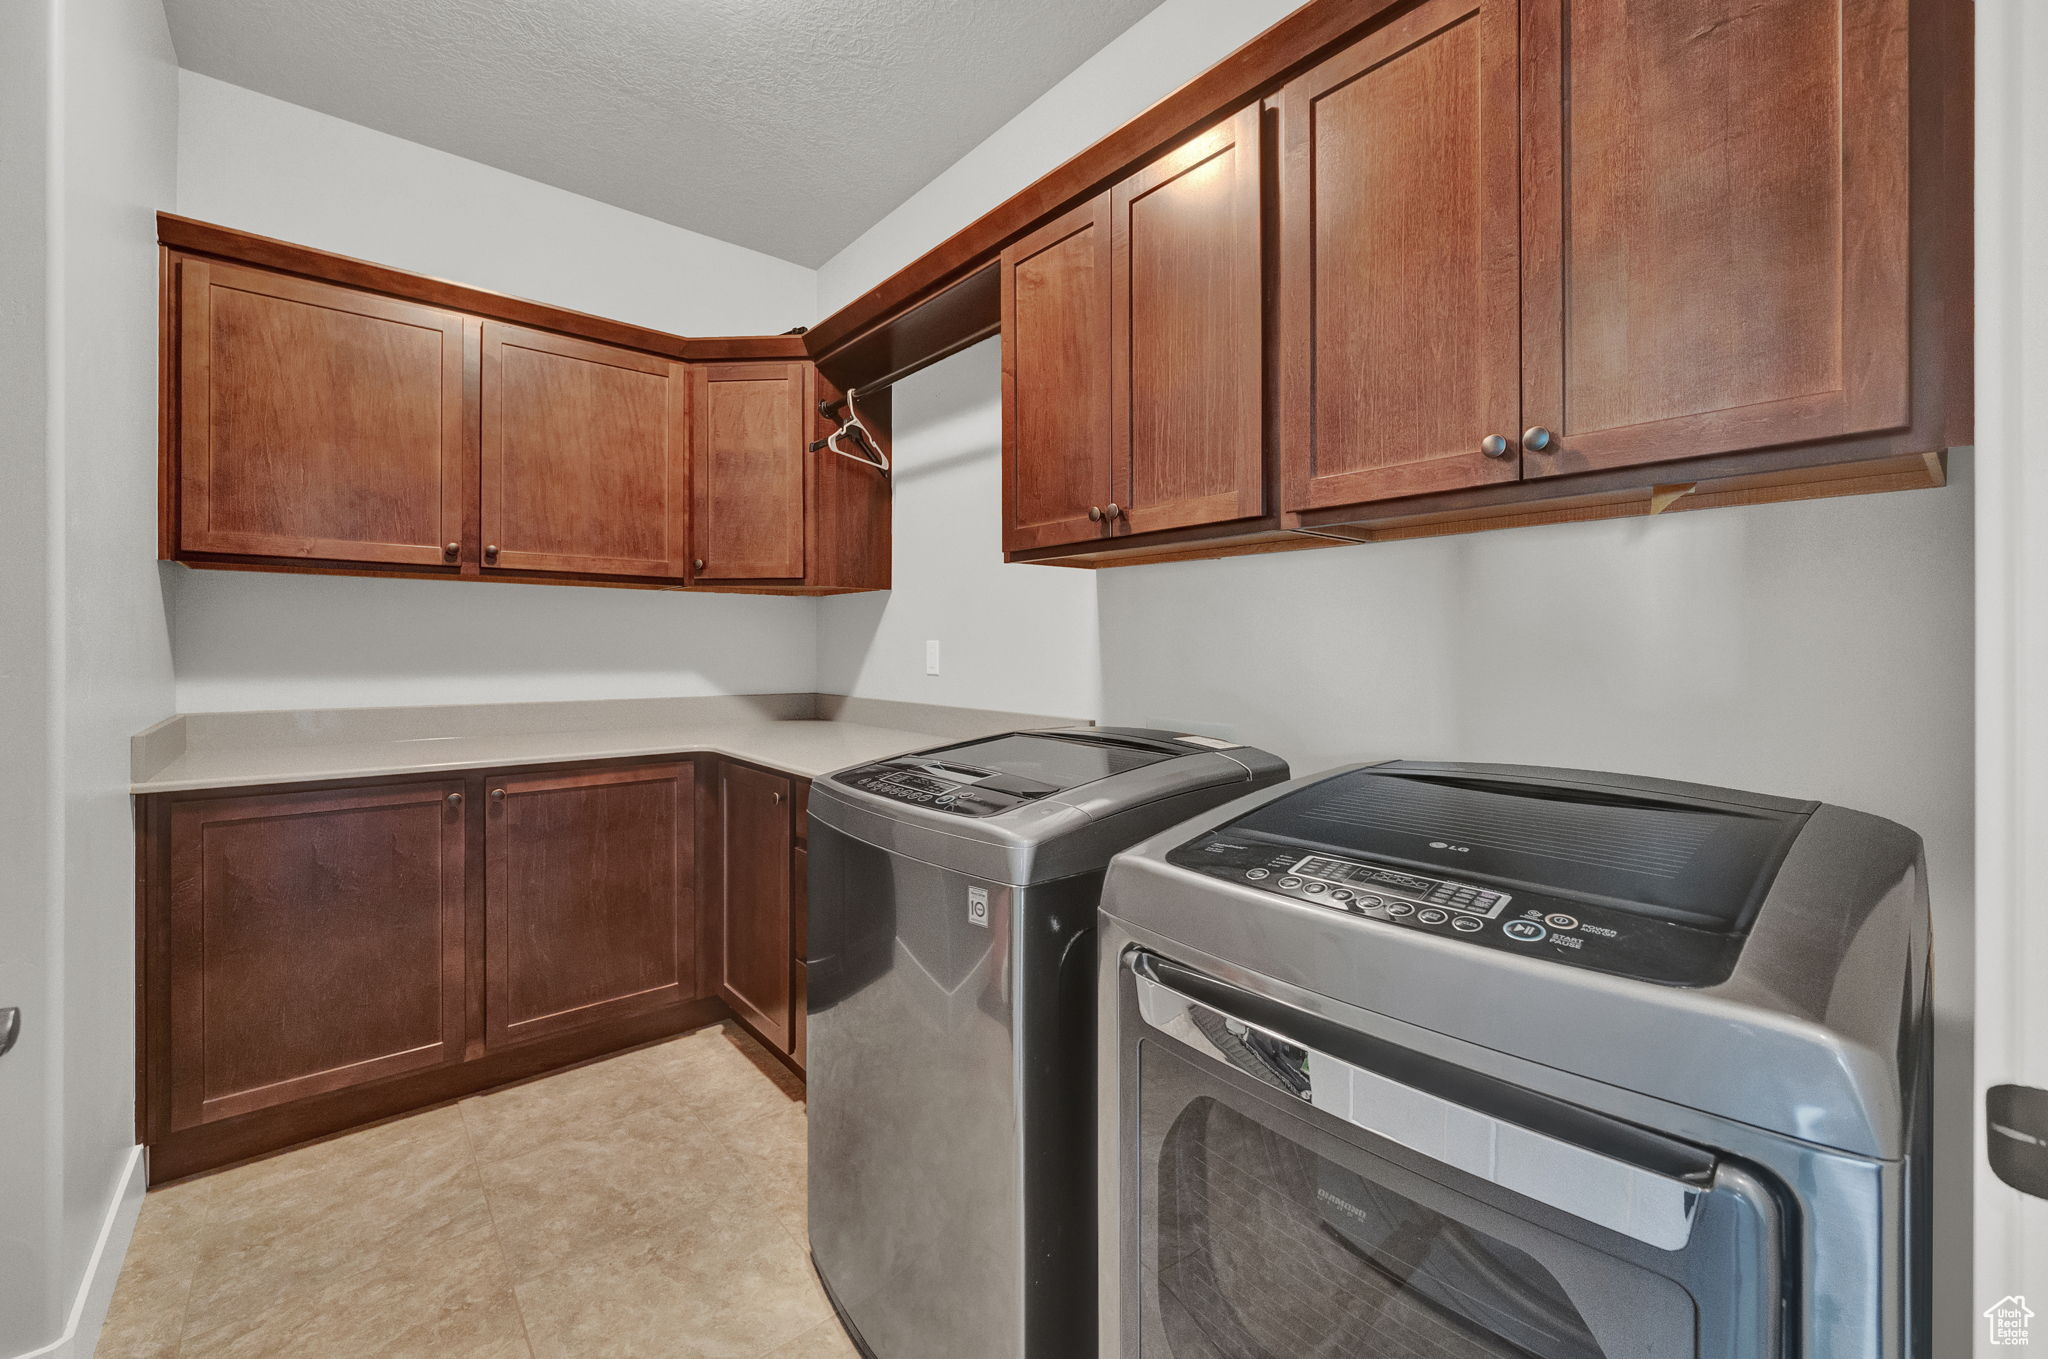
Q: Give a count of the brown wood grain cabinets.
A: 10